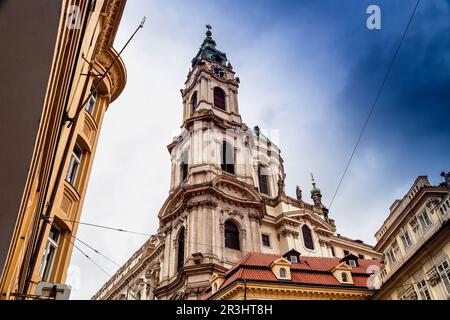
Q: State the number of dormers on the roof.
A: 5